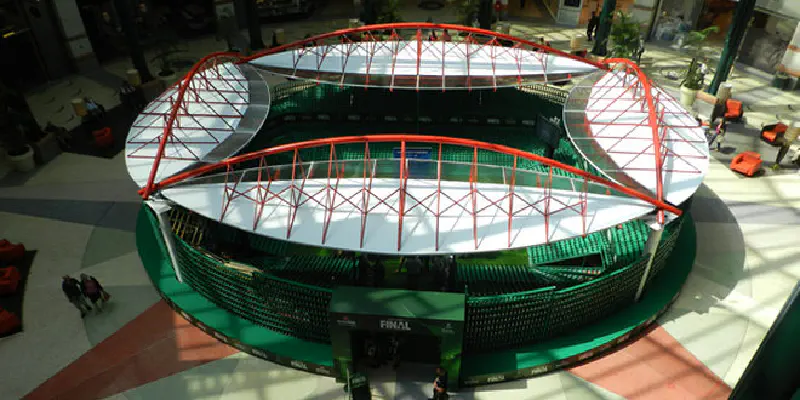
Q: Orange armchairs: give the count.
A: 7